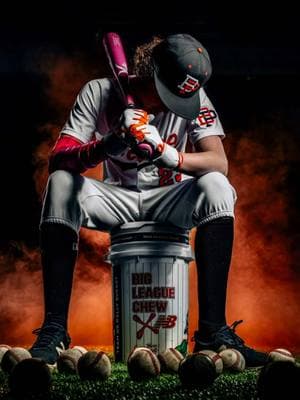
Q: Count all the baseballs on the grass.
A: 13